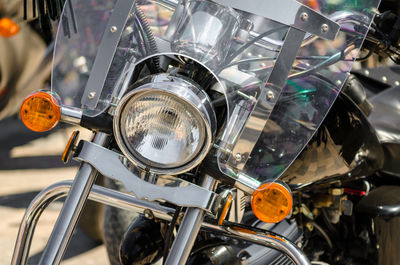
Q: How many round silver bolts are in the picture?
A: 6